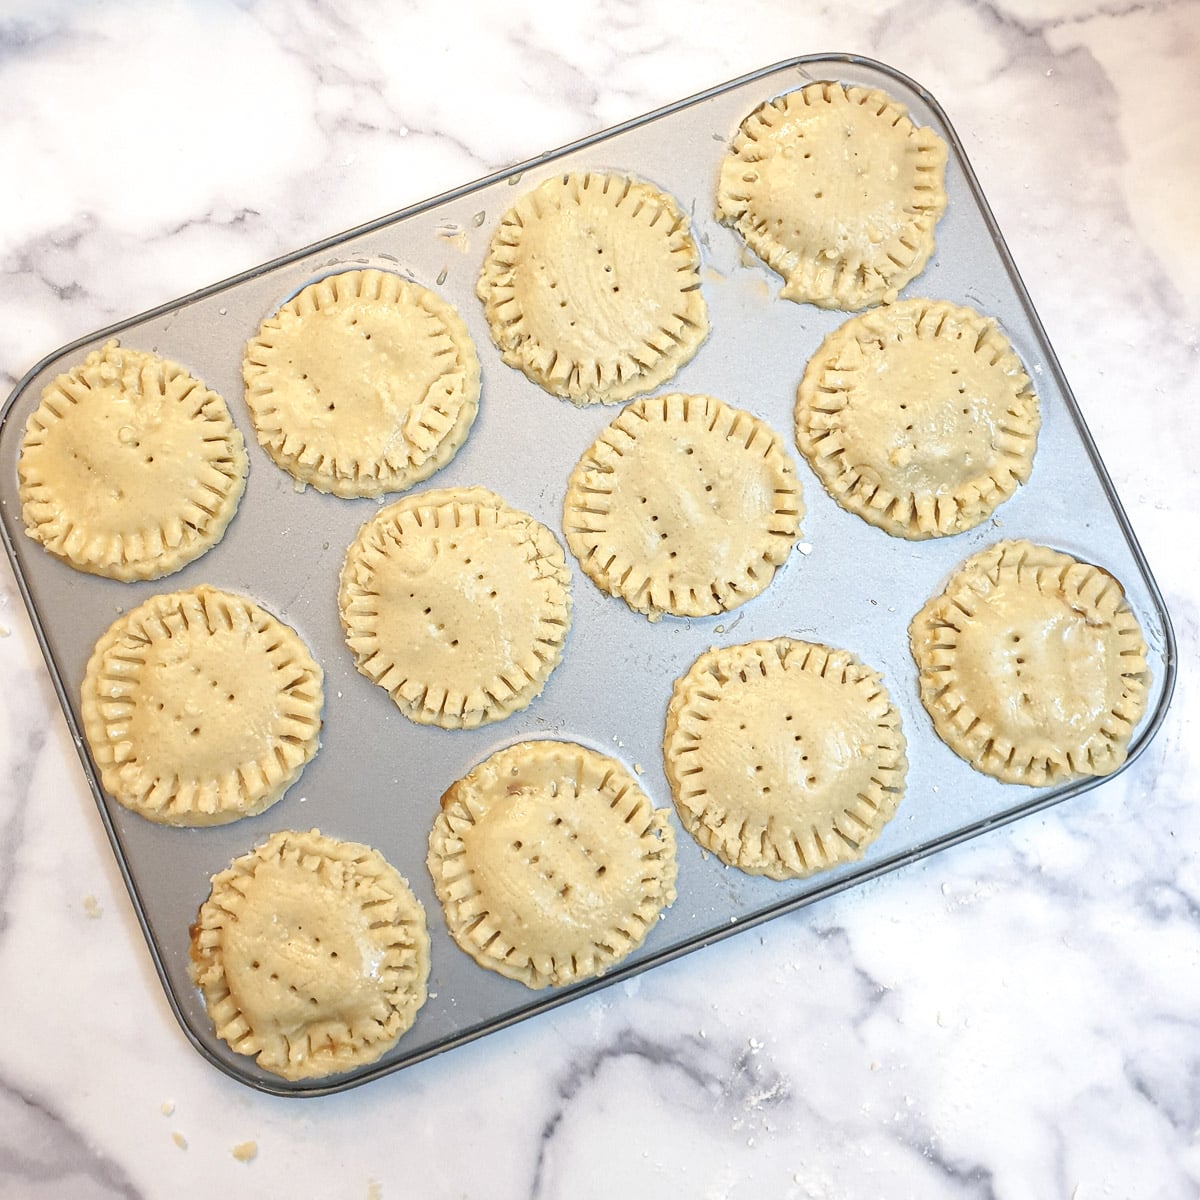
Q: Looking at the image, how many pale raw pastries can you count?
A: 12